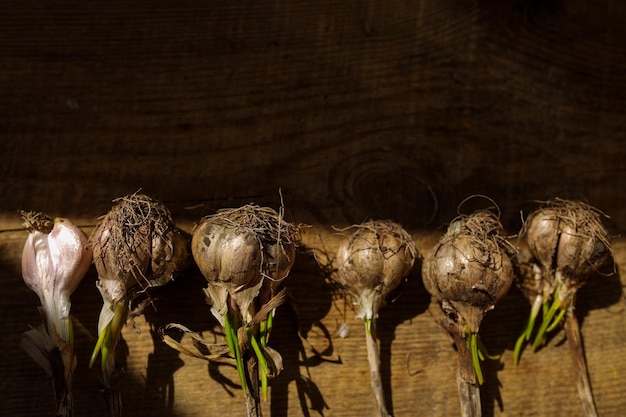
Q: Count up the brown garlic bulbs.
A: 5